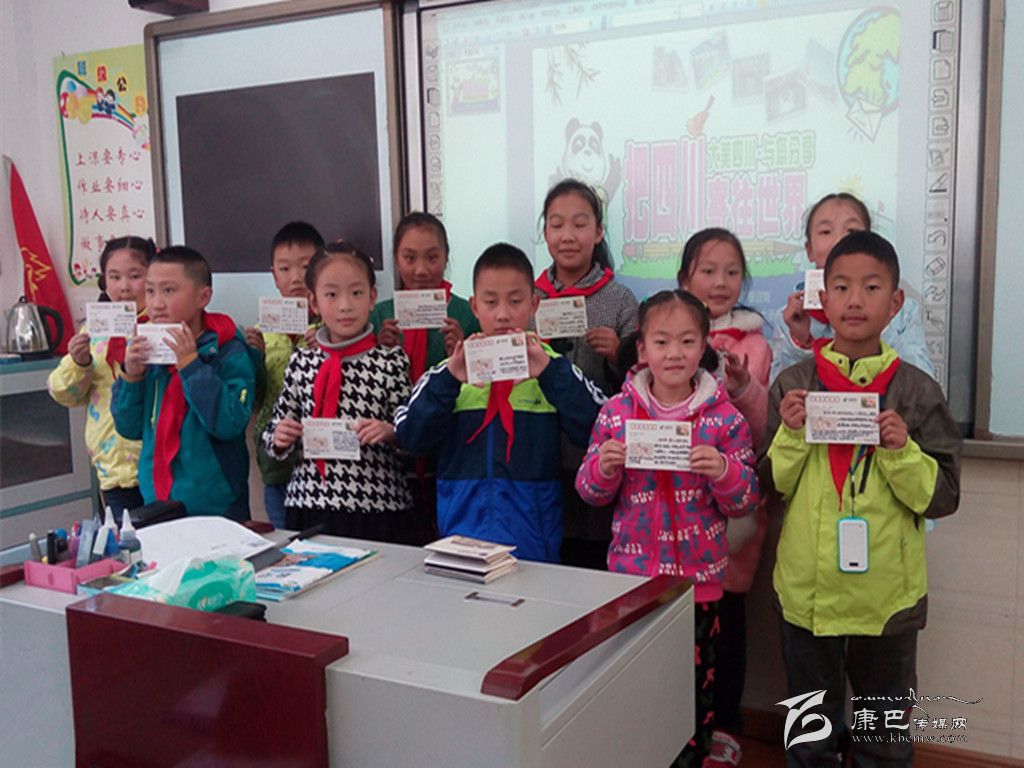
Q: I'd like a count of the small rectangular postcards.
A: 10